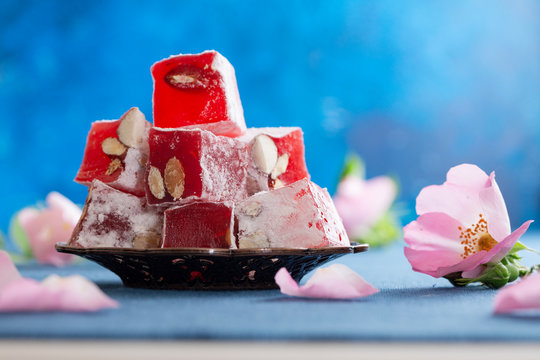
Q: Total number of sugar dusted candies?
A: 7